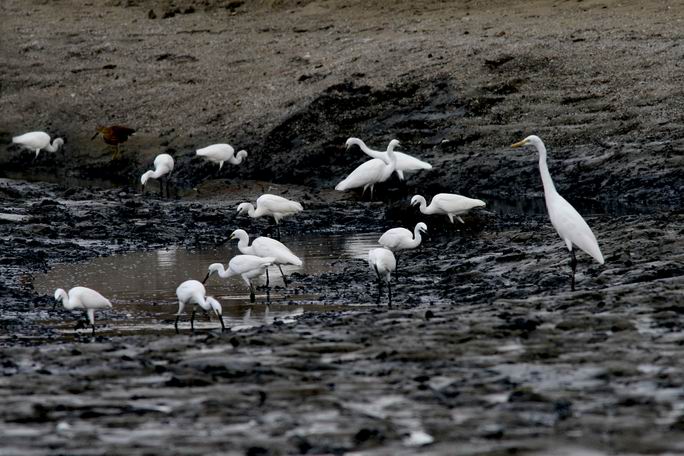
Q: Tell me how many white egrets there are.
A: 14